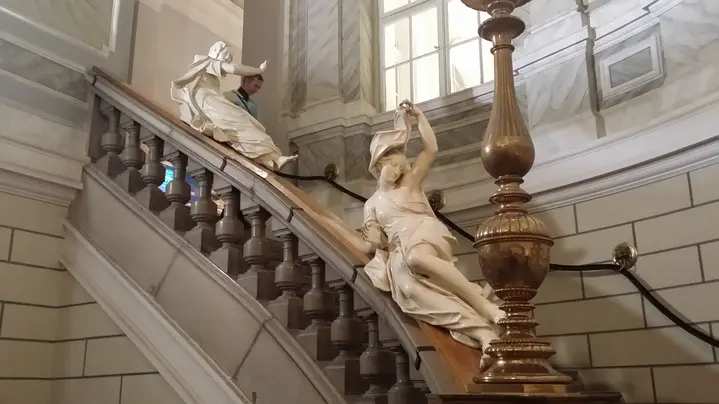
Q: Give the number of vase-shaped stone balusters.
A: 12